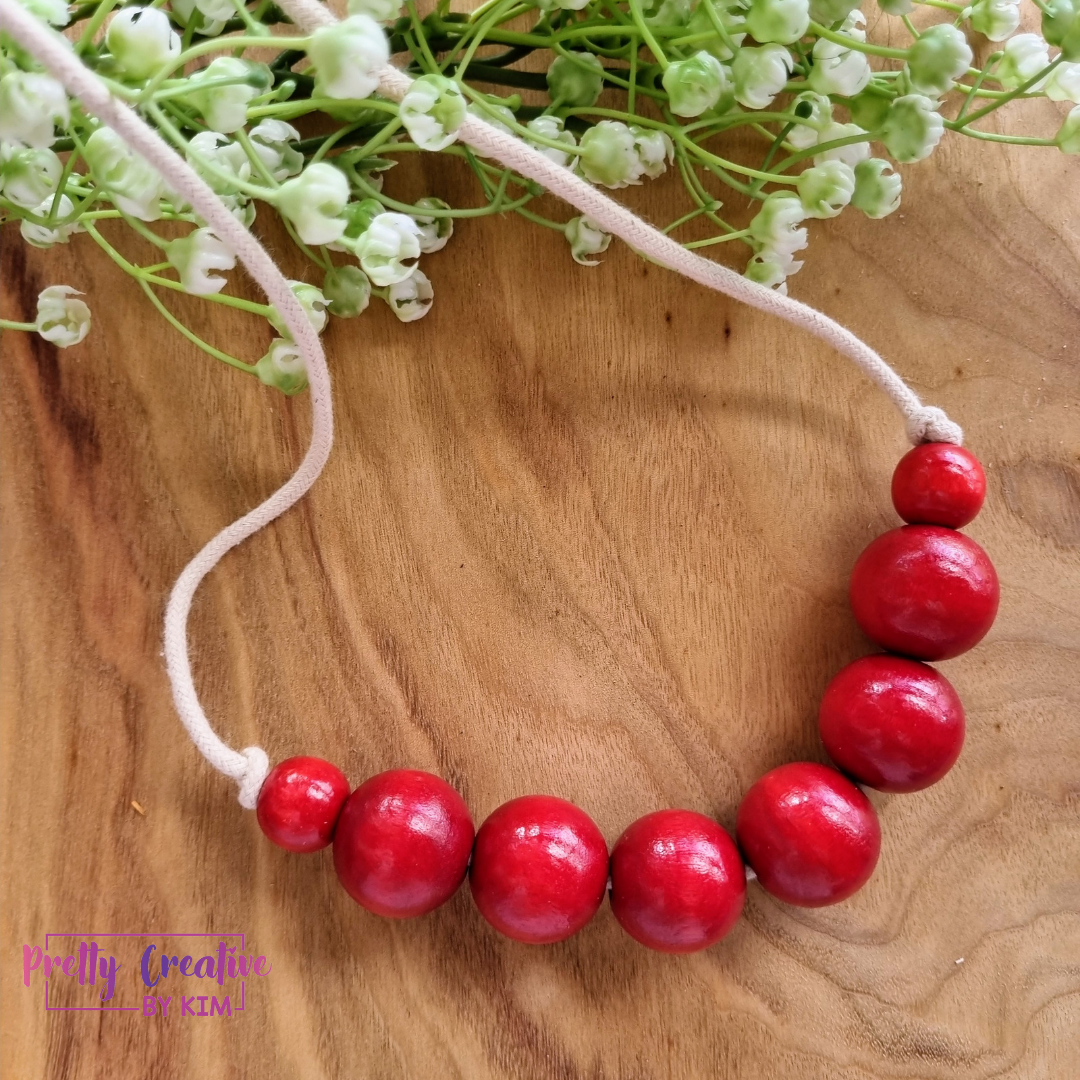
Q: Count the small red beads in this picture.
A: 2